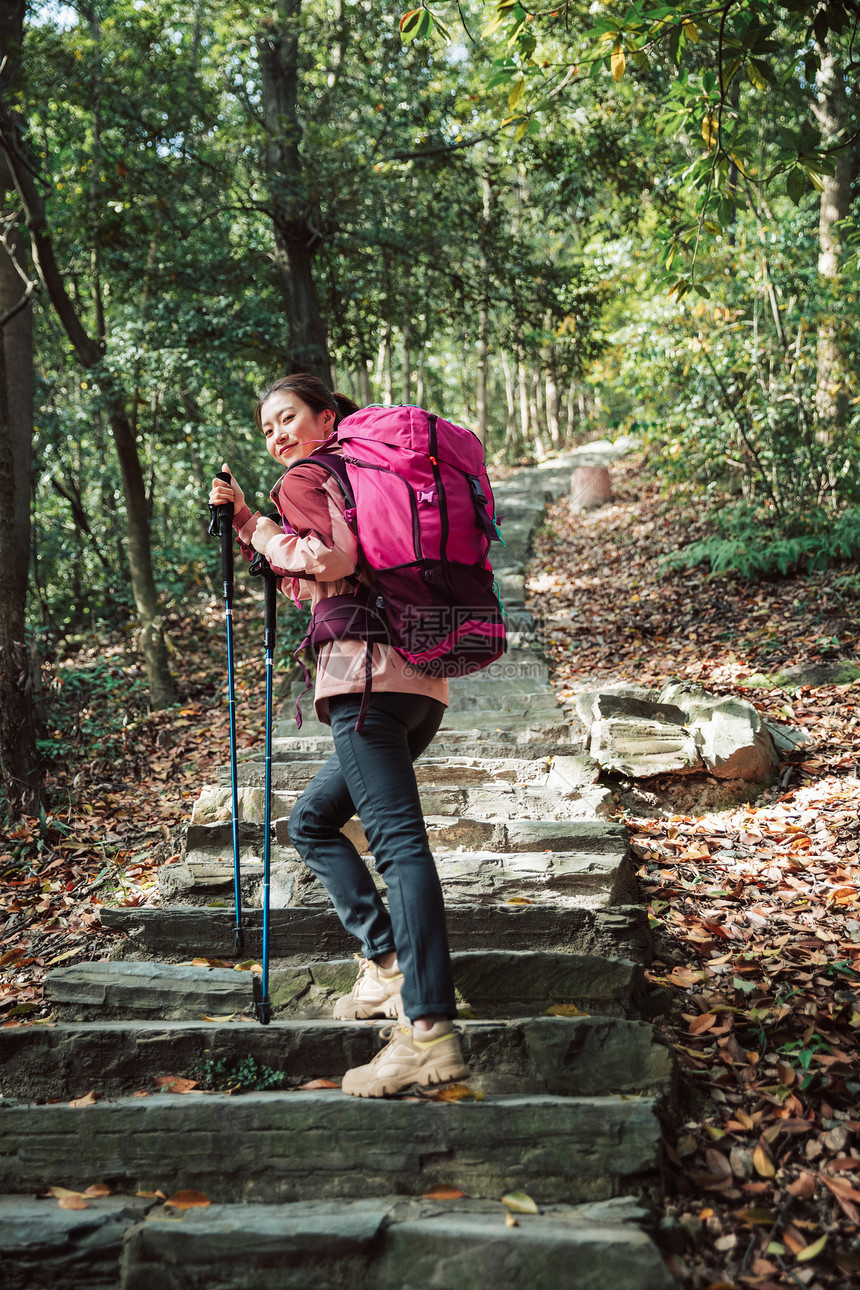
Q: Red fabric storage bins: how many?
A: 0